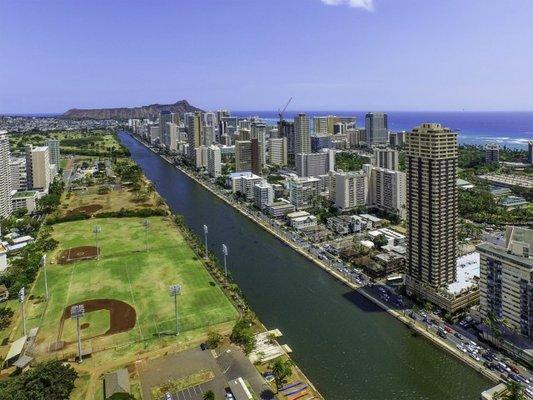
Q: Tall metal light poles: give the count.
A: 8